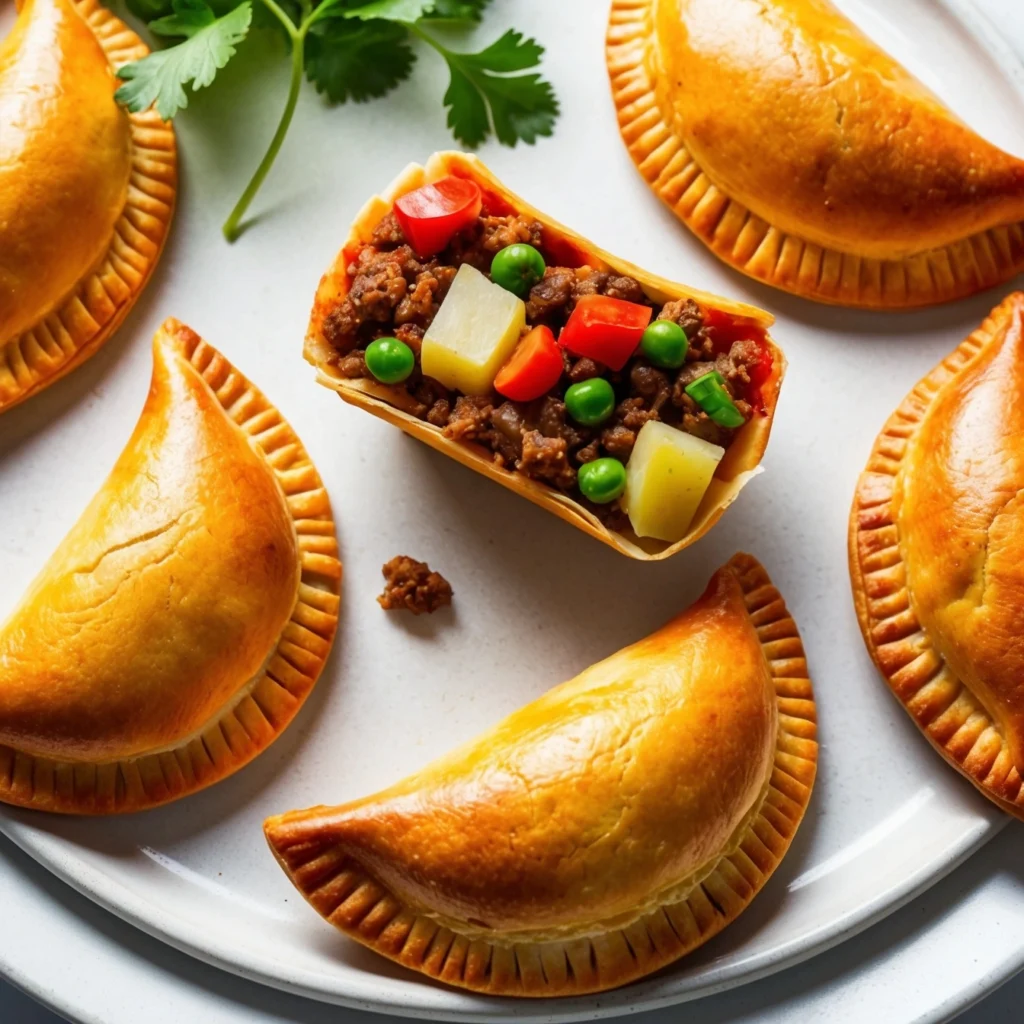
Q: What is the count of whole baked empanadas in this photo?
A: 5